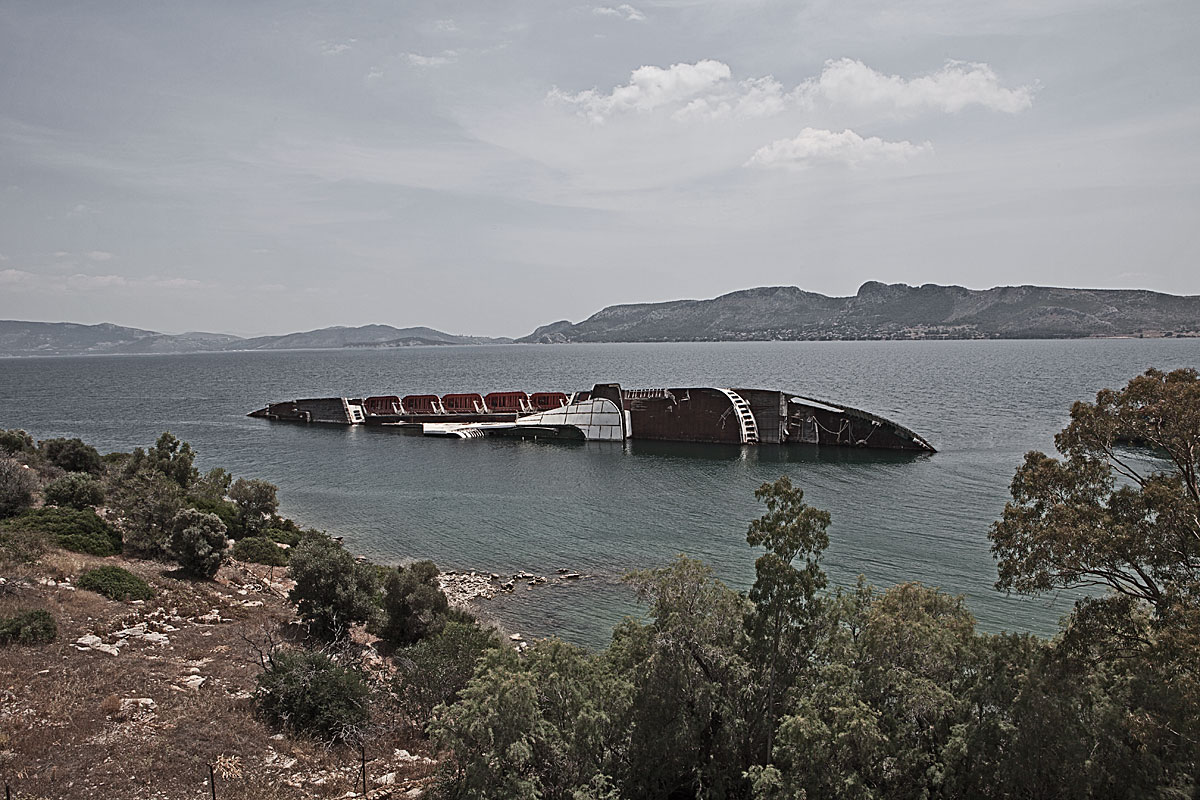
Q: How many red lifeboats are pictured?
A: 5